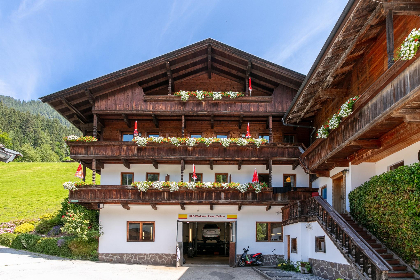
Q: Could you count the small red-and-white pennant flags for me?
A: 6